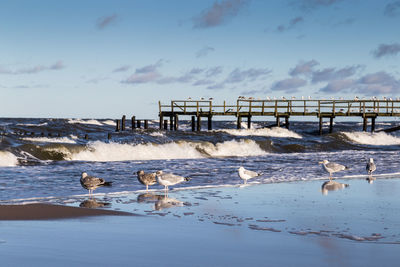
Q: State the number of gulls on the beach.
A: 6